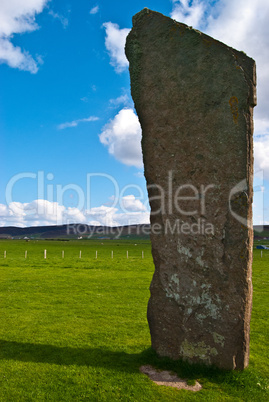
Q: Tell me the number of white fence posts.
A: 10